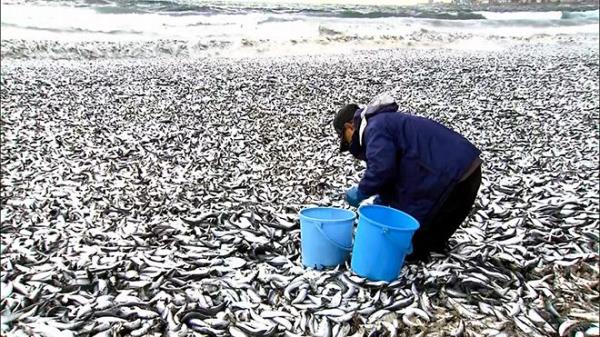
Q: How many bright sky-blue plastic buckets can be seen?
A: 2